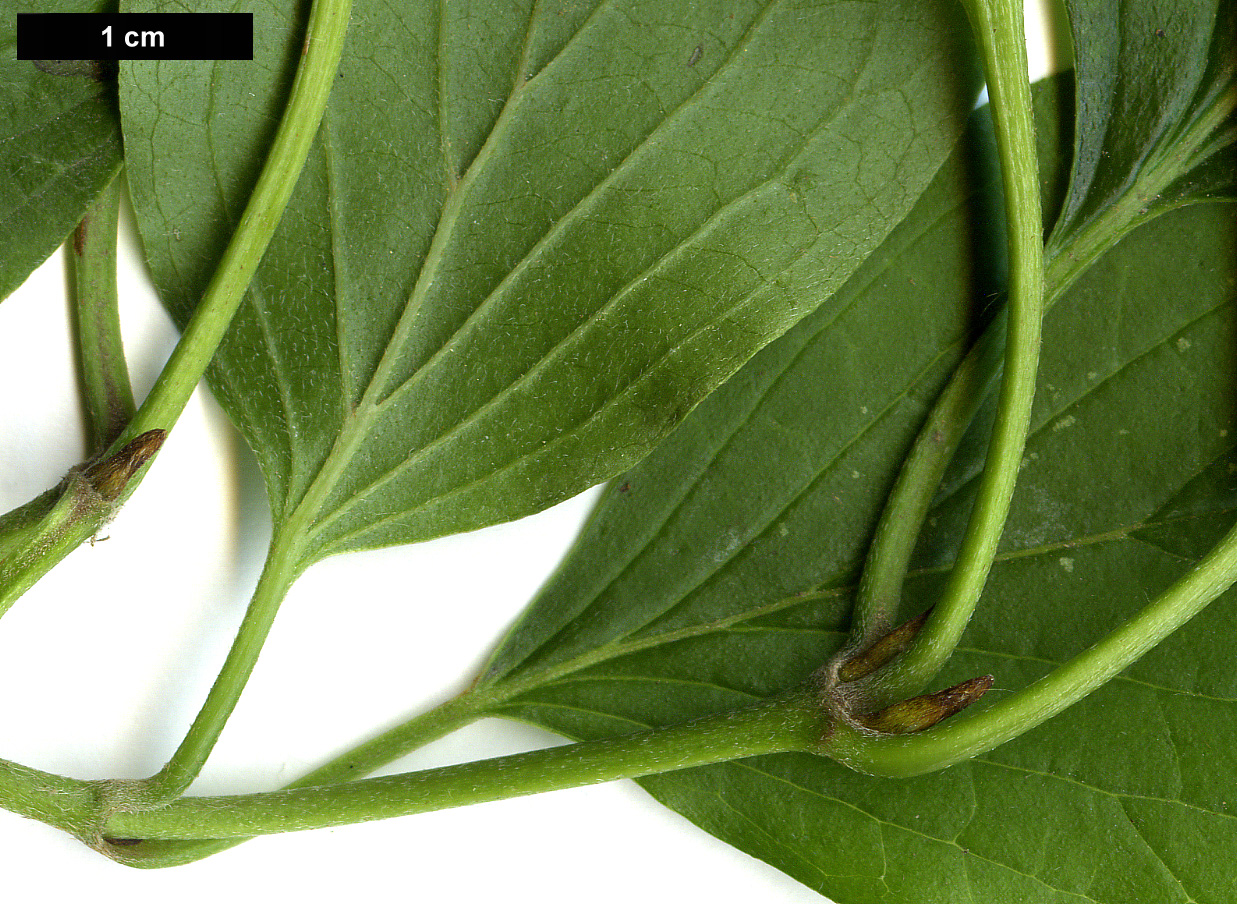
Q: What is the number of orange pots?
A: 0